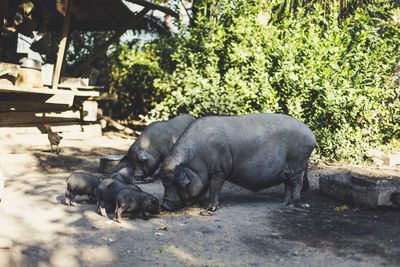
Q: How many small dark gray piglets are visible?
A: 4